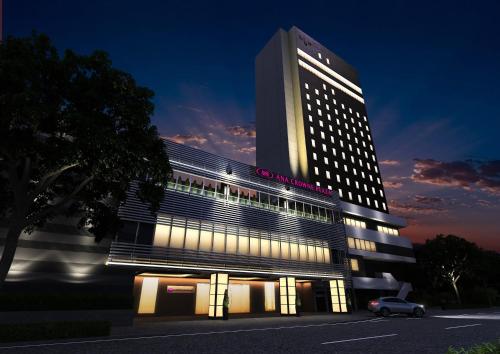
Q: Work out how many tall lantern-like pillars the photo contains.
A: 3